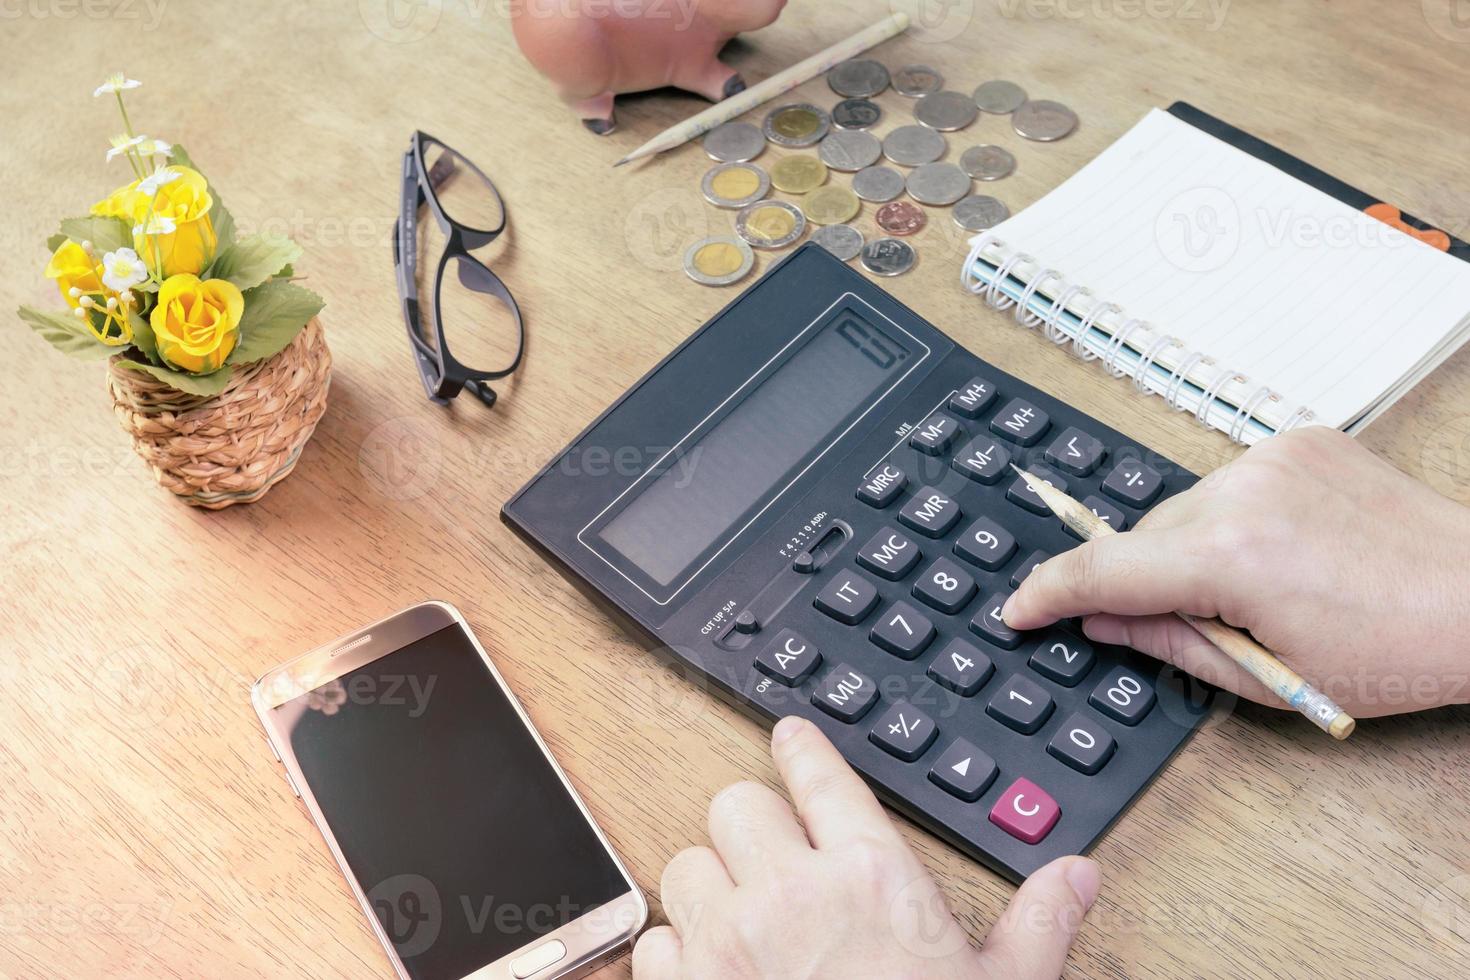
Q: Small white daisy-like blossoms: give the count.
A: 6